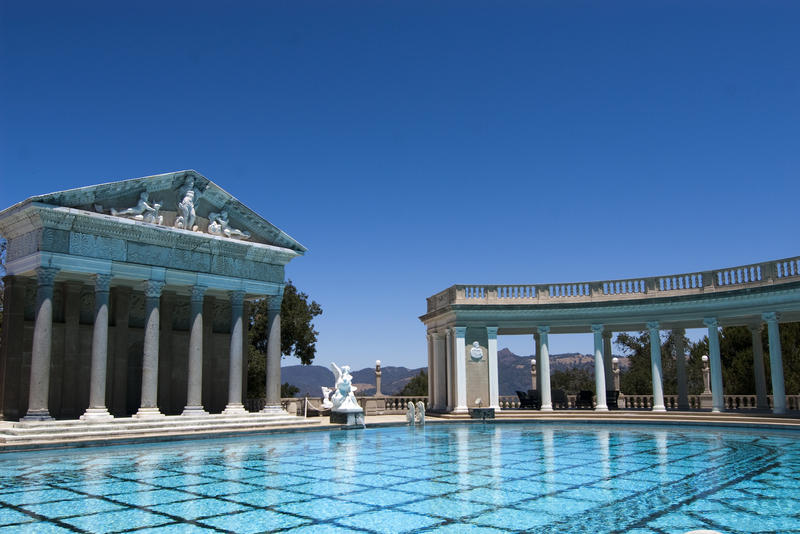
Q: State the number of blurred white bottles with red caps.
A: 0